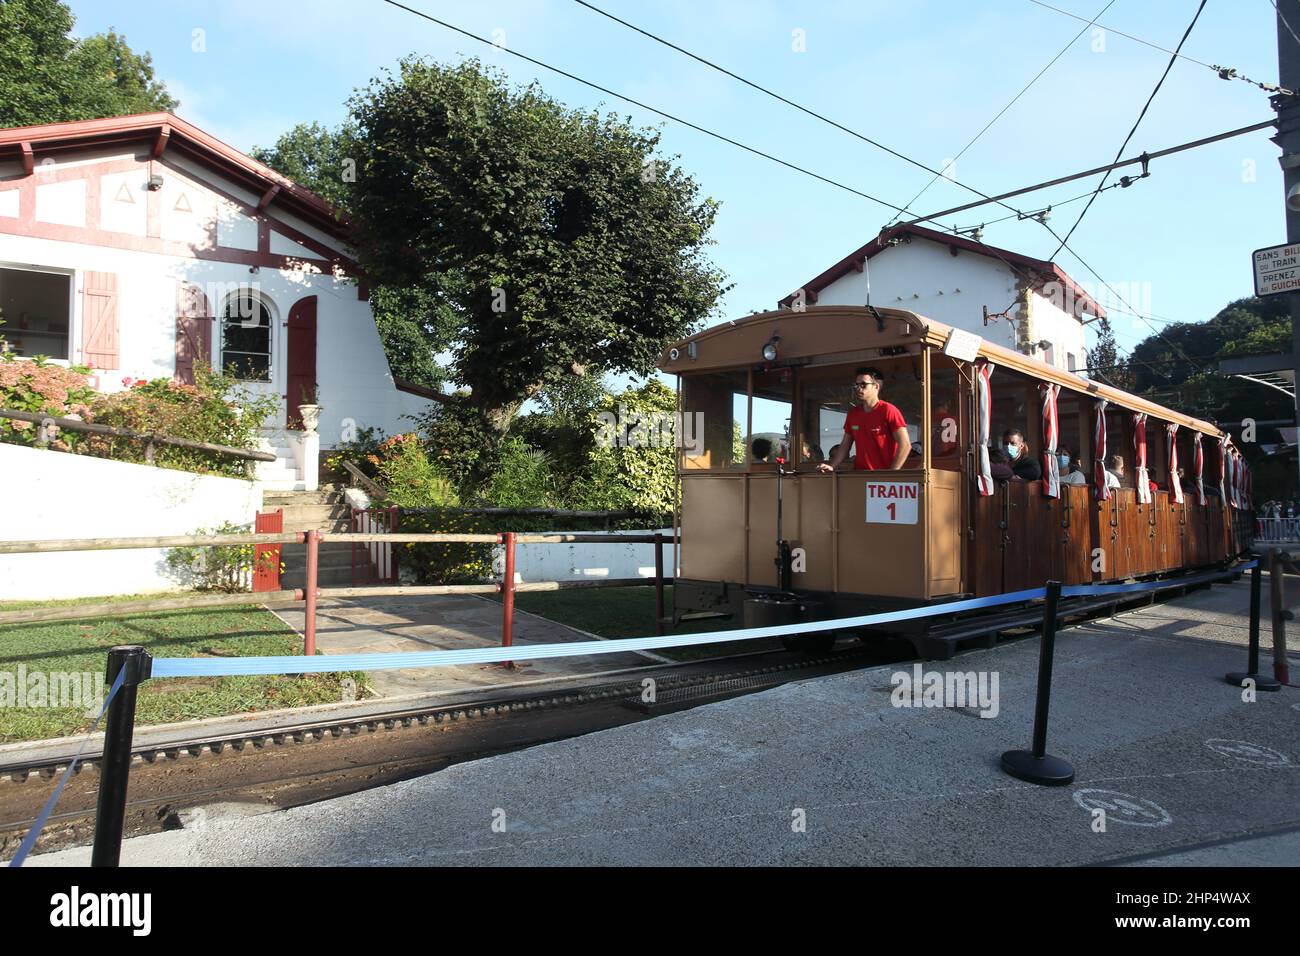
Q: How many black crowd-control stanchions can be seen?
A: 3